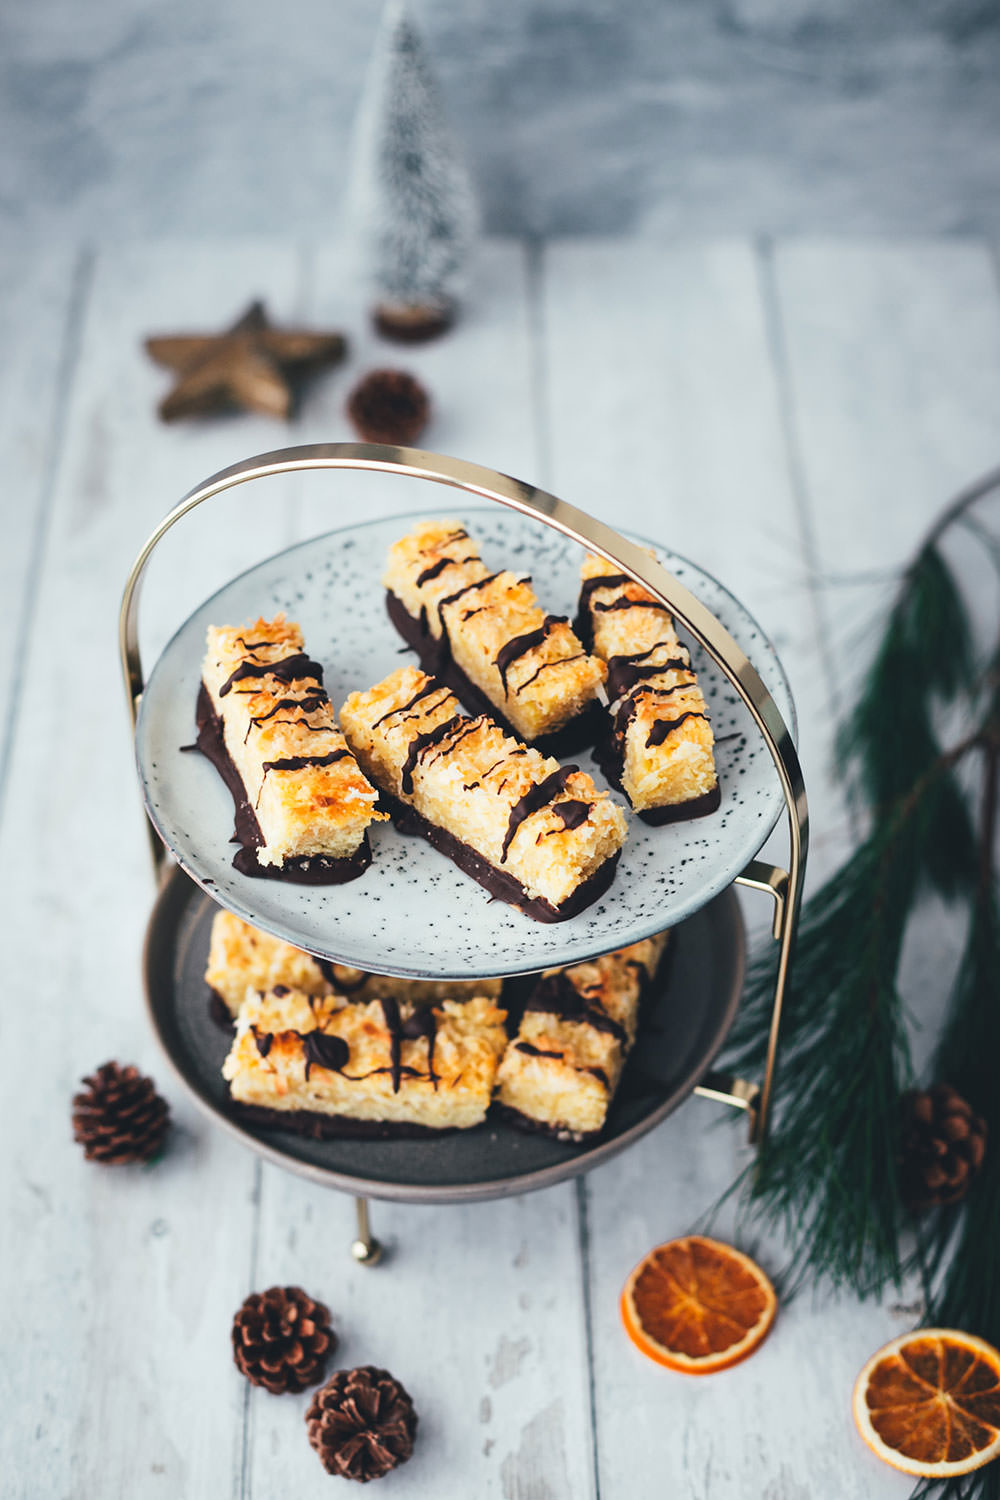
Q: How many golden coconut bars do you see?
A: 7